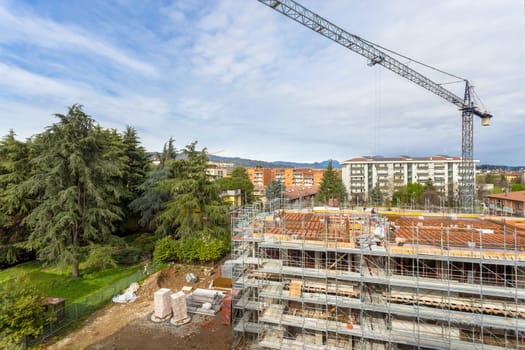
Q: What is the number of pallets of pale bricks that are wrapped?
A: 2